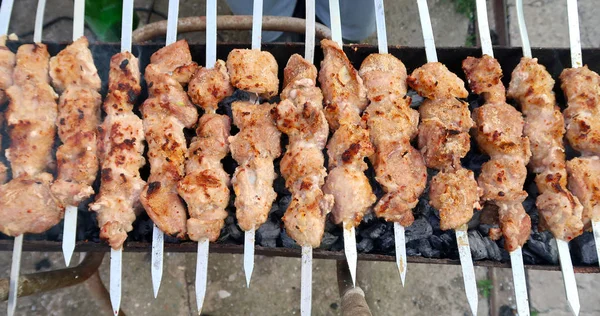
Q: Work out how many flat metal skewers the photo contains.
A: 14